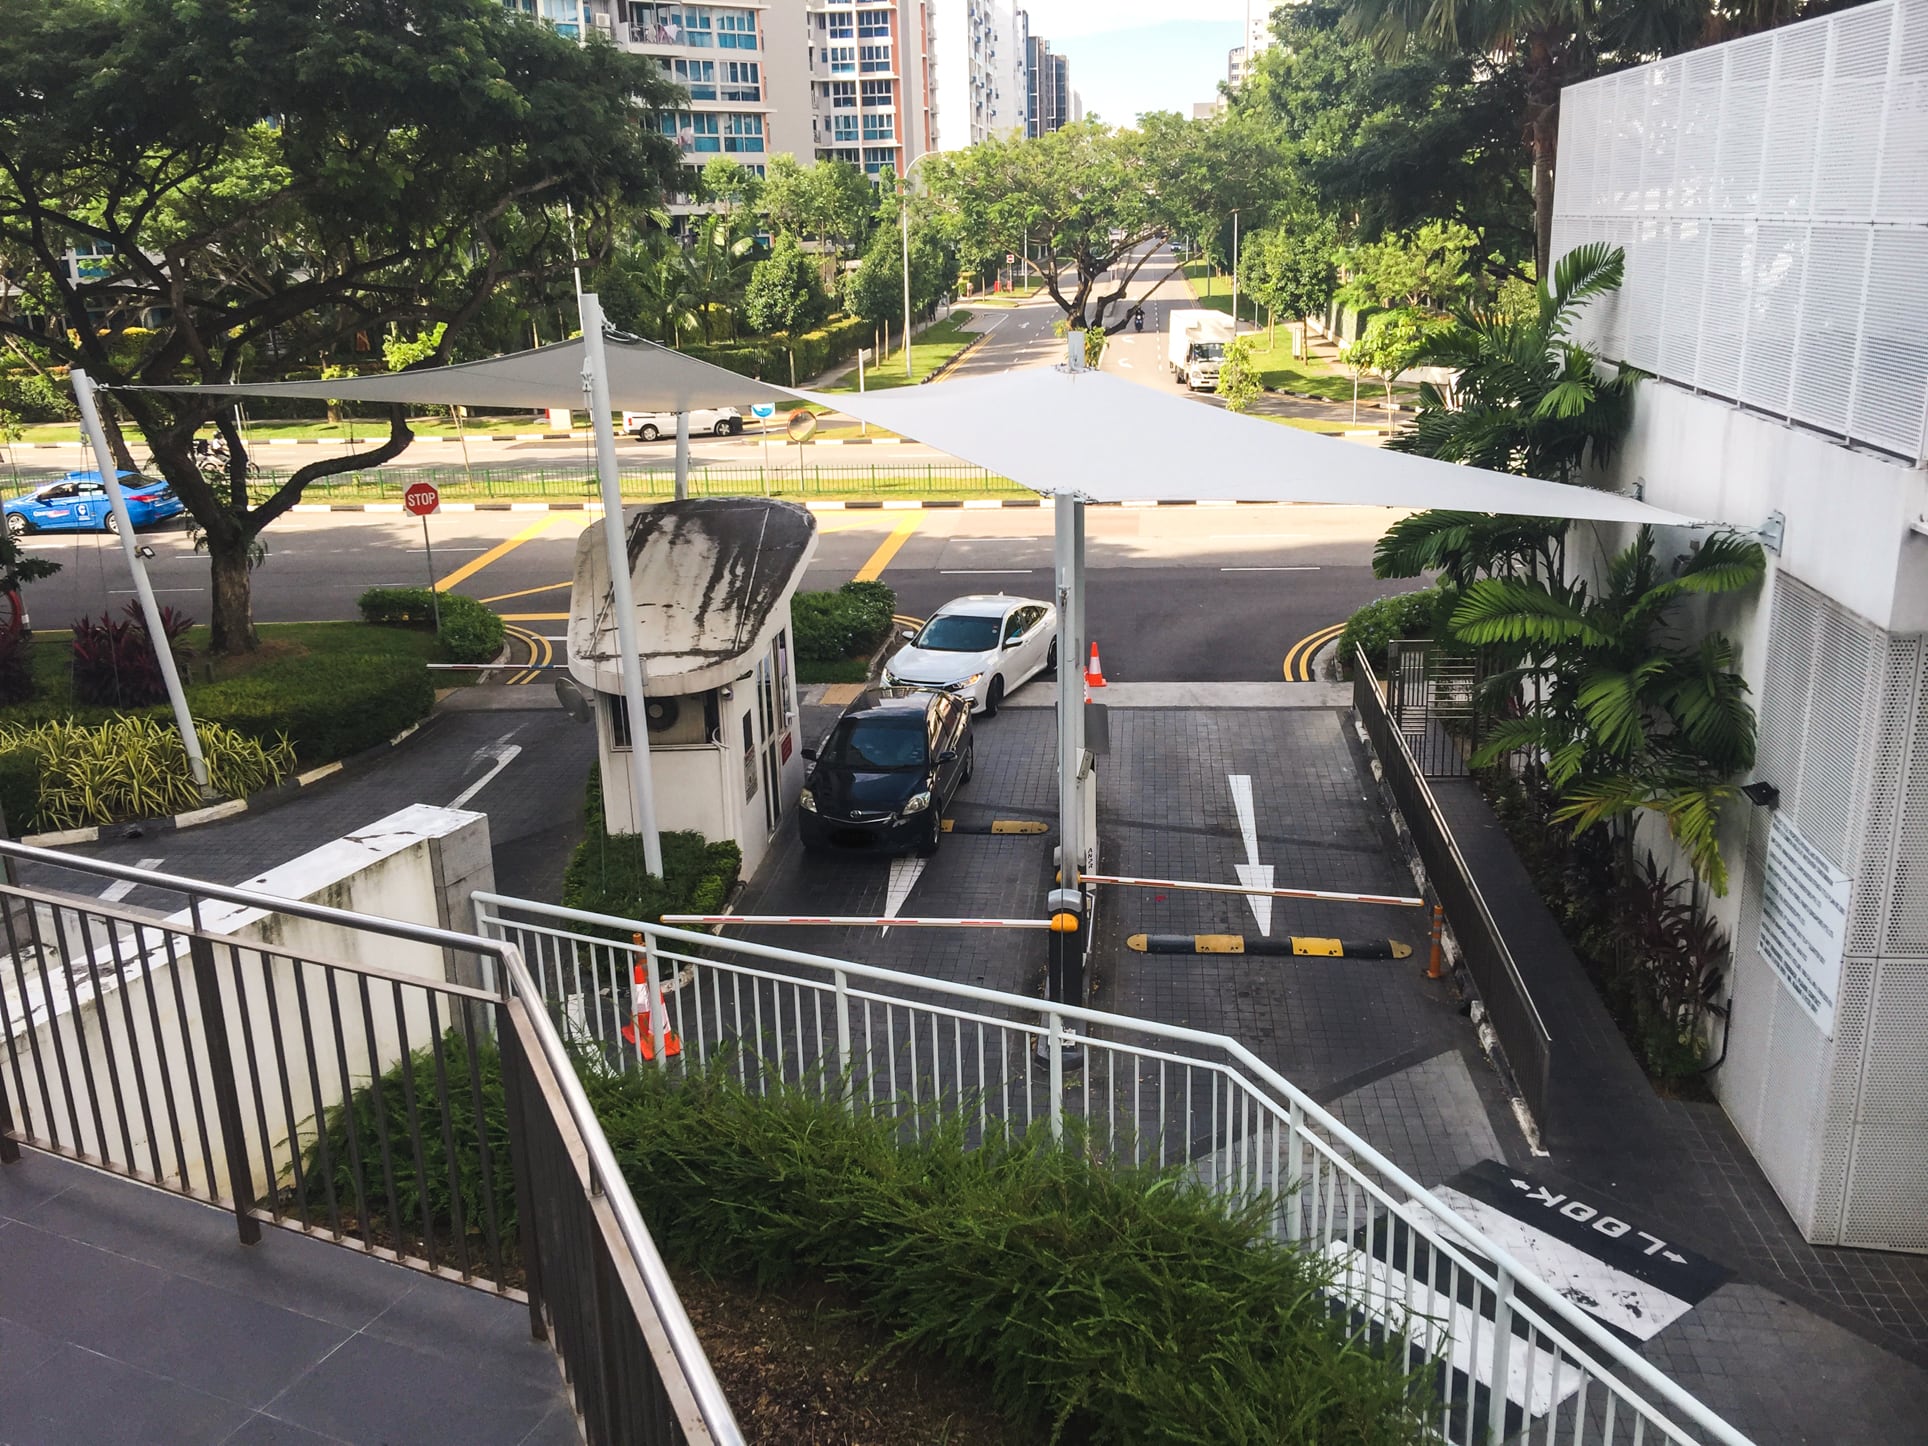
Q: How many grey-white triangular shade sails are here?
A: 2